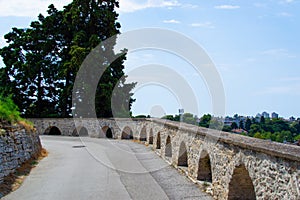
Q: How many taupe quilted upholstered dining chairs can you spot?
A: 0